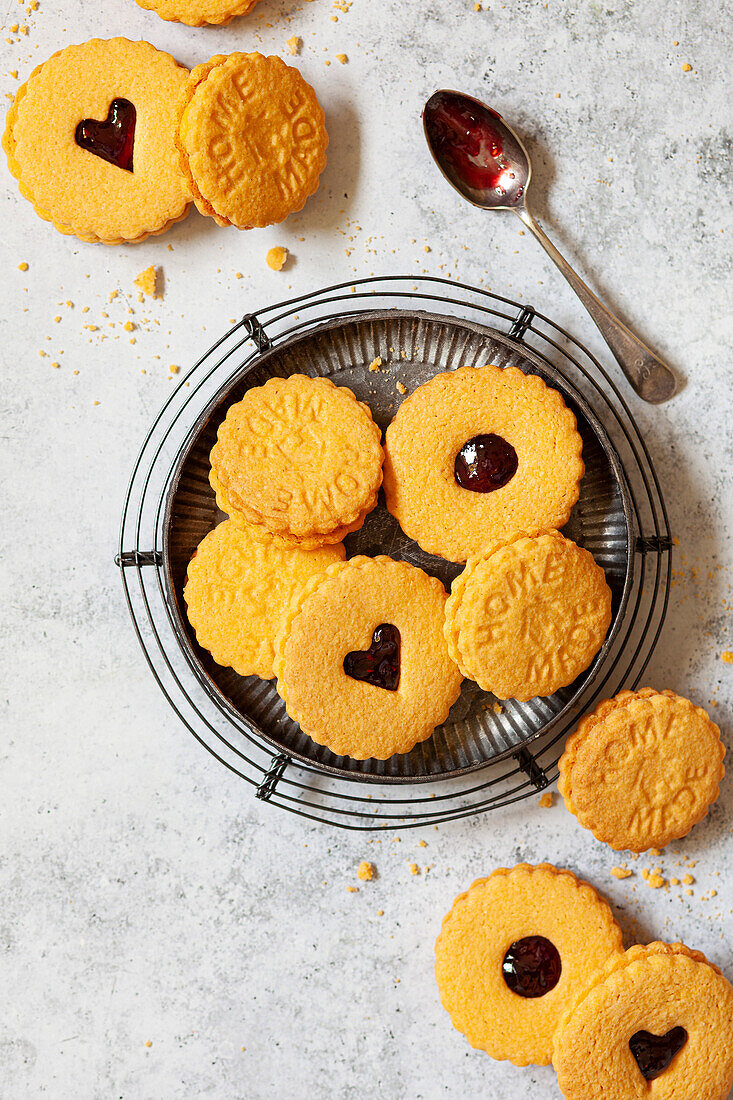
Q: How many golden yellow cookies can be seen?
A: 11